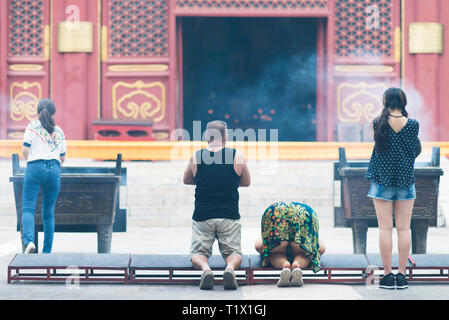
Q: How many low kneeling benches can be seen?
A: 4